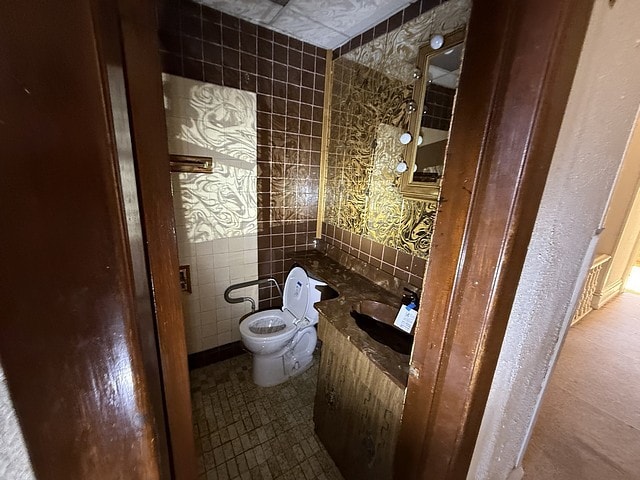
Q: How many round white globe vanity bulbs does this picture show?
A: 3